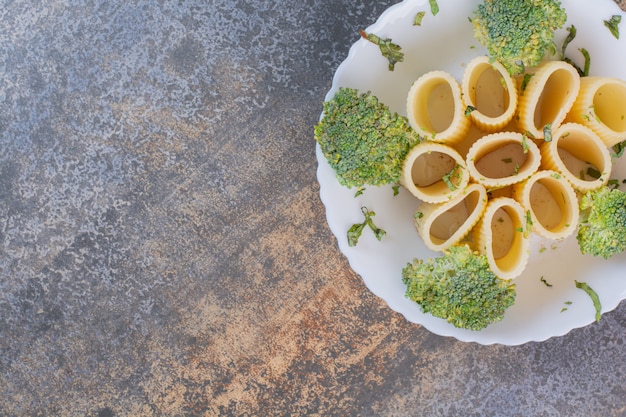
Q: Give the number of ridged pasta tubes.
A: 10